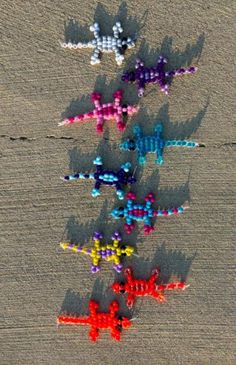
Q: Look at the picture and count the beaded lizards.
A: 9